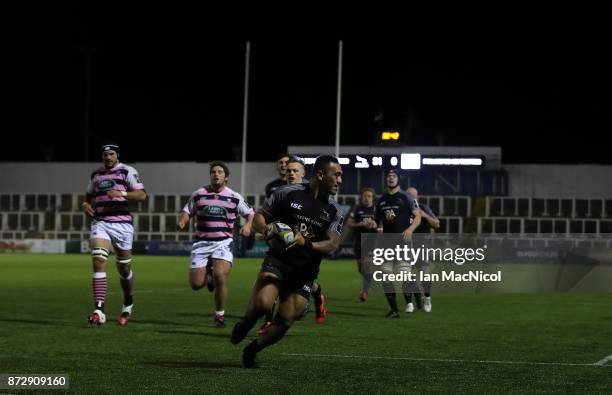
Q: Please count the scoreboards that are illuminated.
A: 1